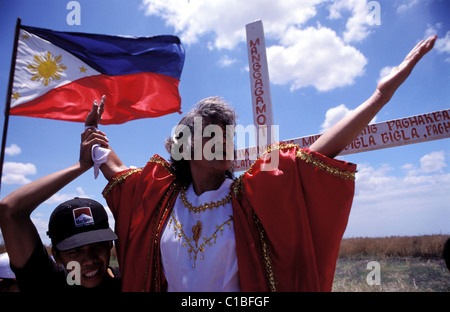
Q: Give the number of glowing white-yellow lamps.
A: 0